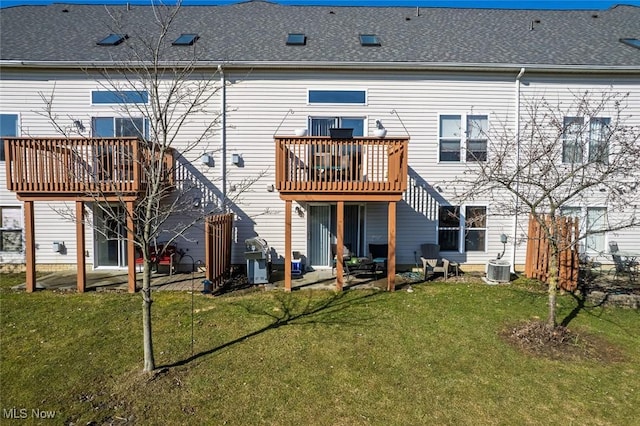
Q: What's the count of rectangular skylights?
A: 5